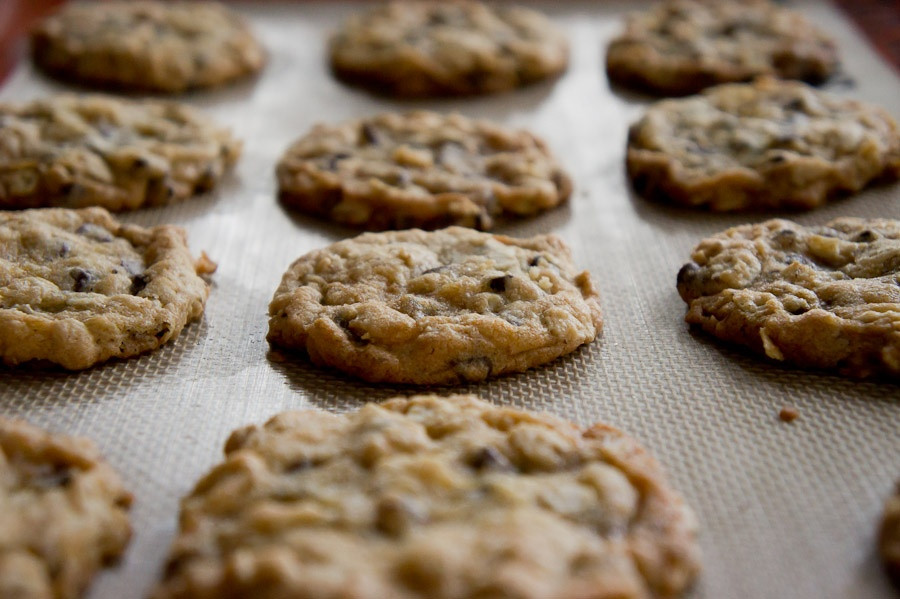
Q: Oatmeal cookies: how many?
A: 12